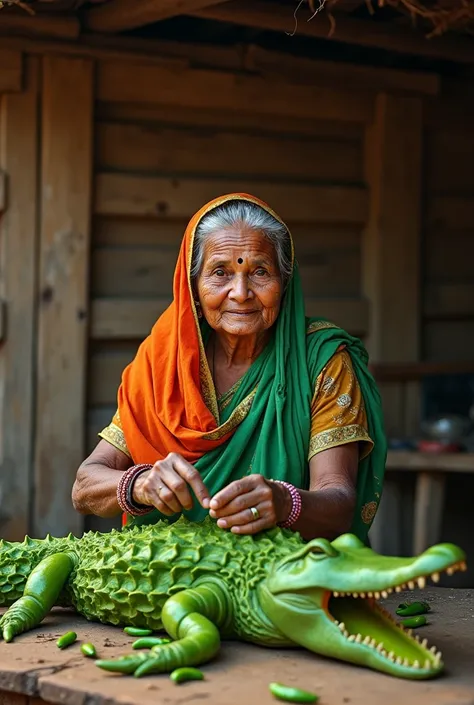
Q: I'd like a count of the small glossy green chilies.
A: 8